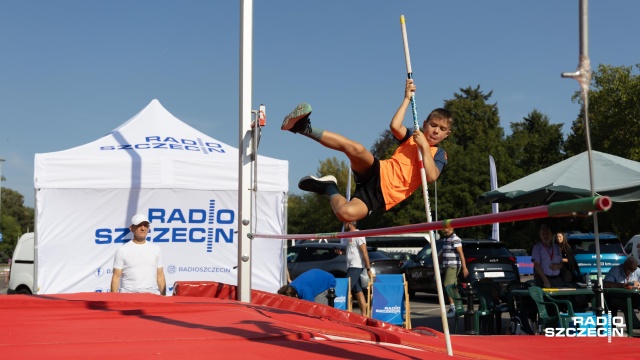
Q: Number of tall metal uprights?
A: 2